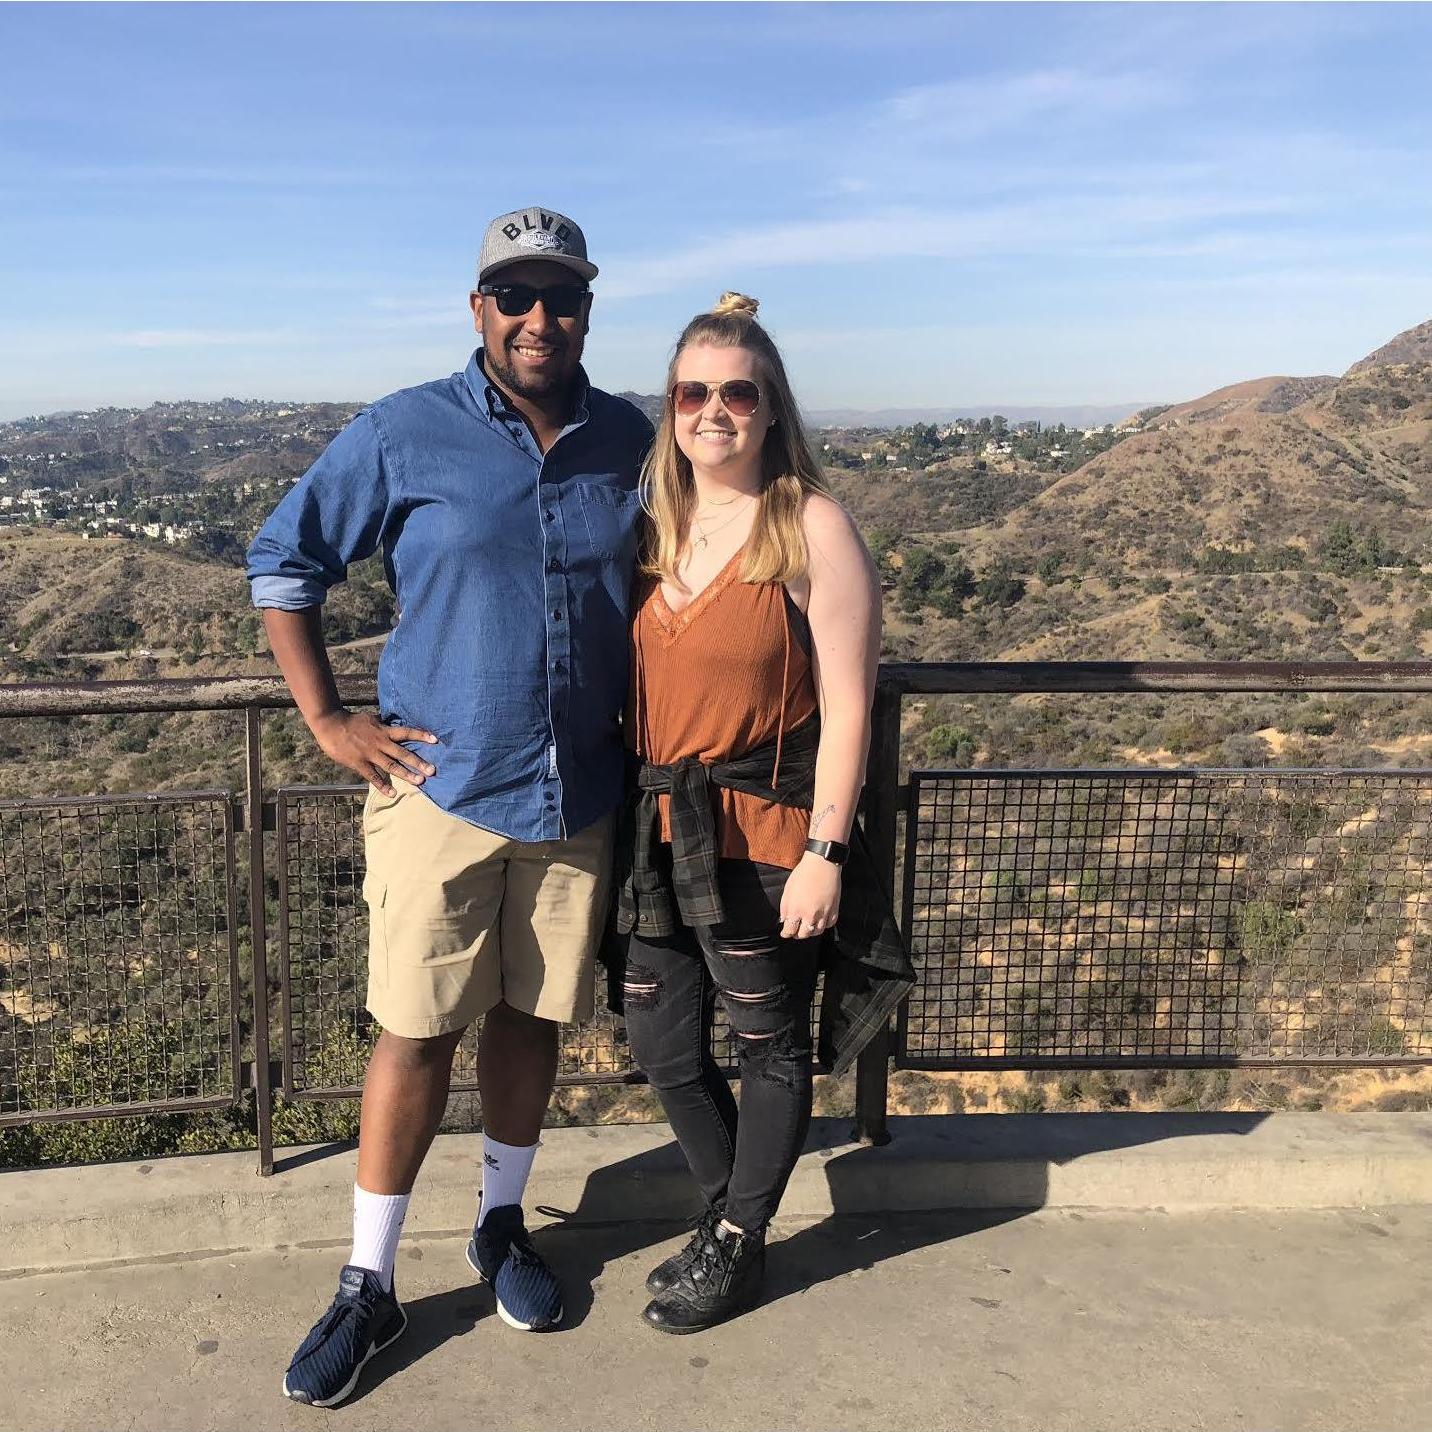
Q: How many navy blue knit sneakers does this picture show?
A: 2